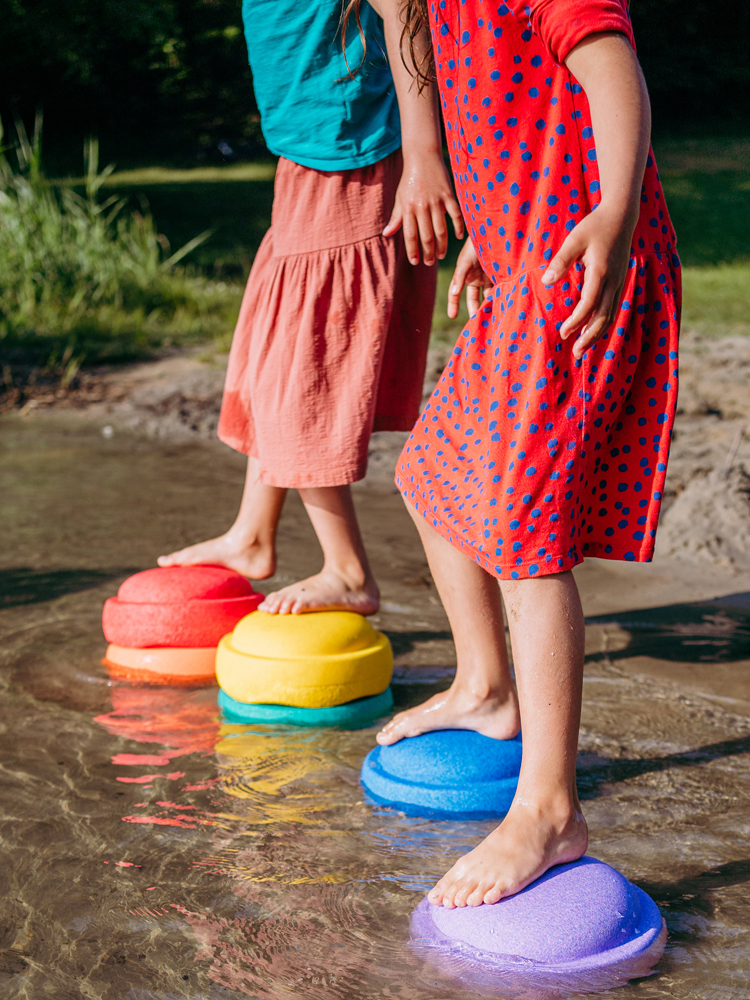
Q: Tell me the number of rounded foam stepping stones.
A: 6